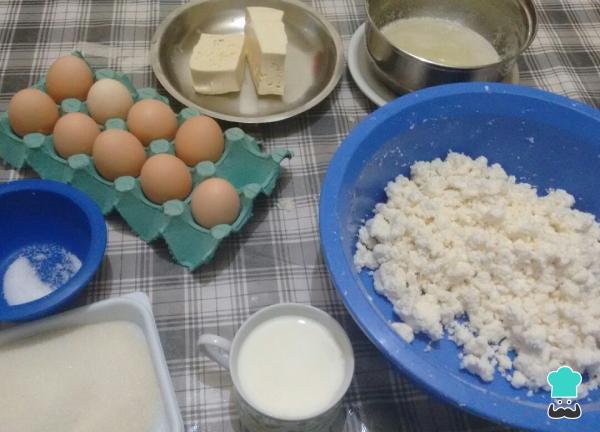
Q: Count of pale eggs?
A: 1